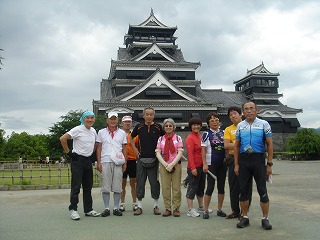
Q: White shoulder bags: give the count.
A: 1